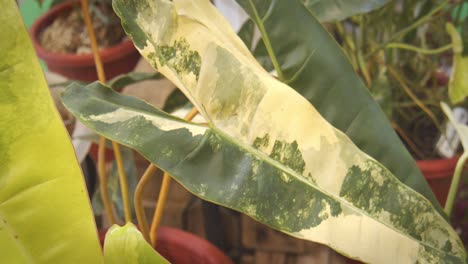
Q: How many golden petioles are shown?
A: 4